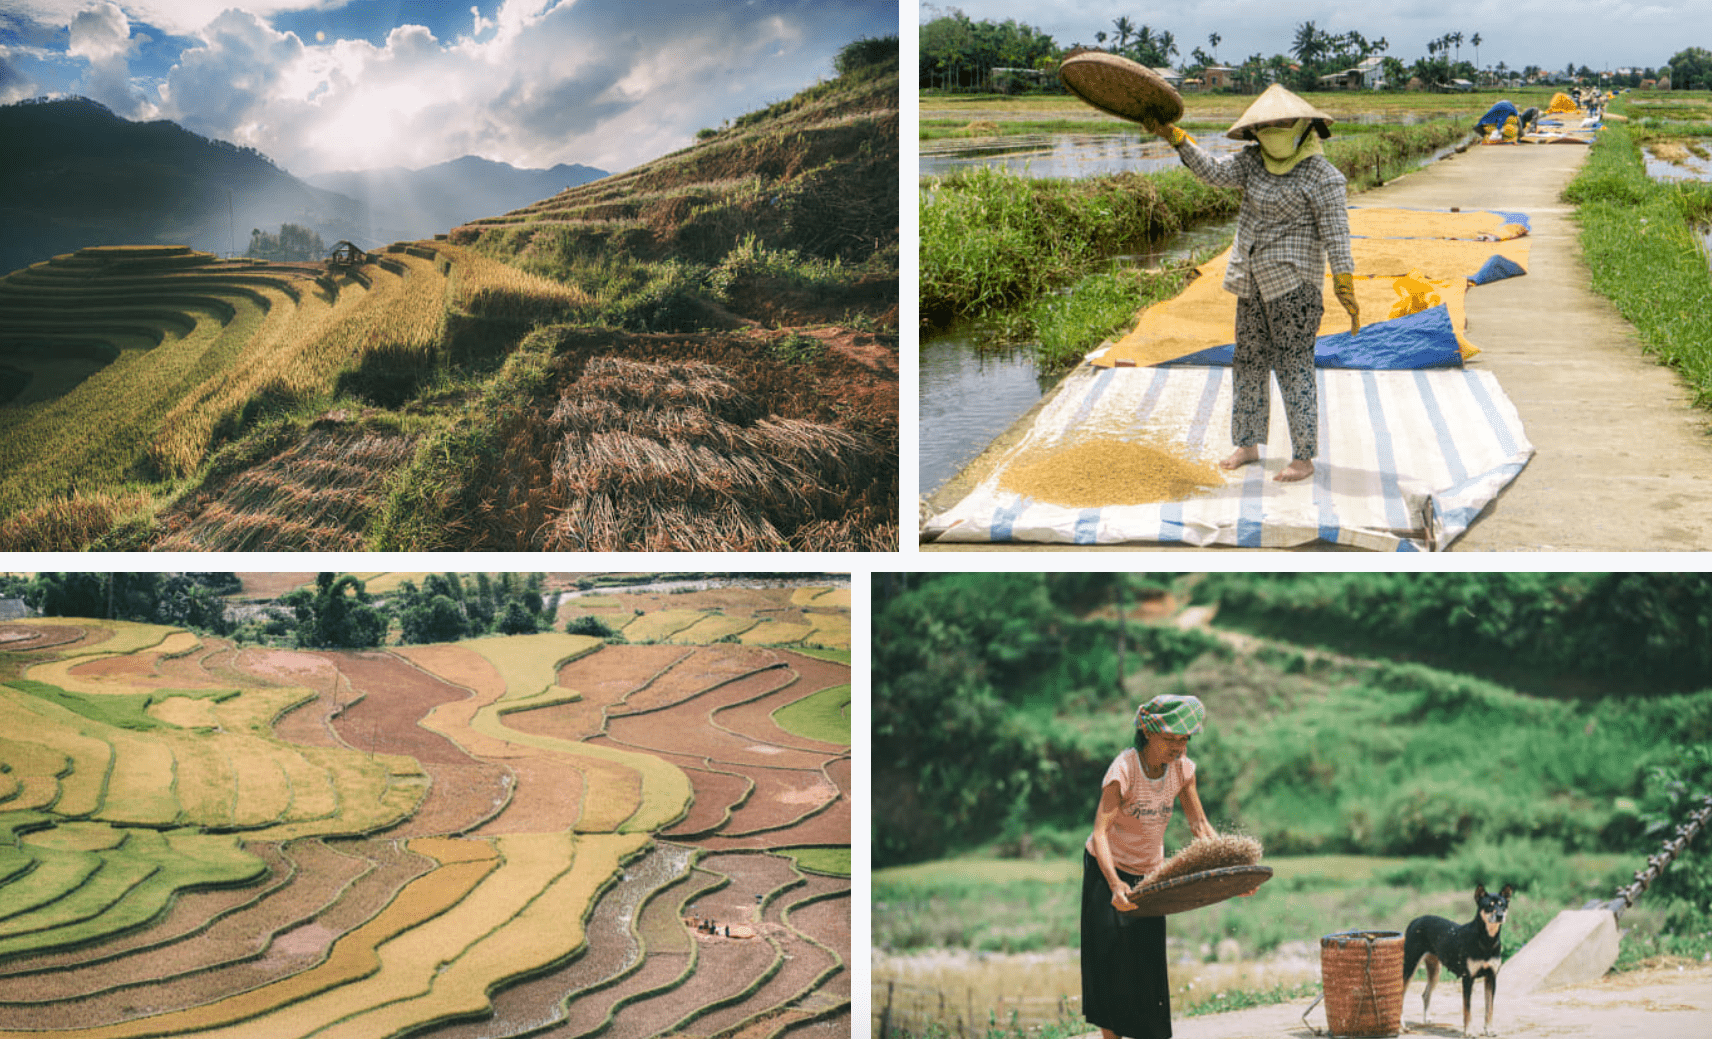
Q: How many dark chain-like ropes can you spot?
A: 1